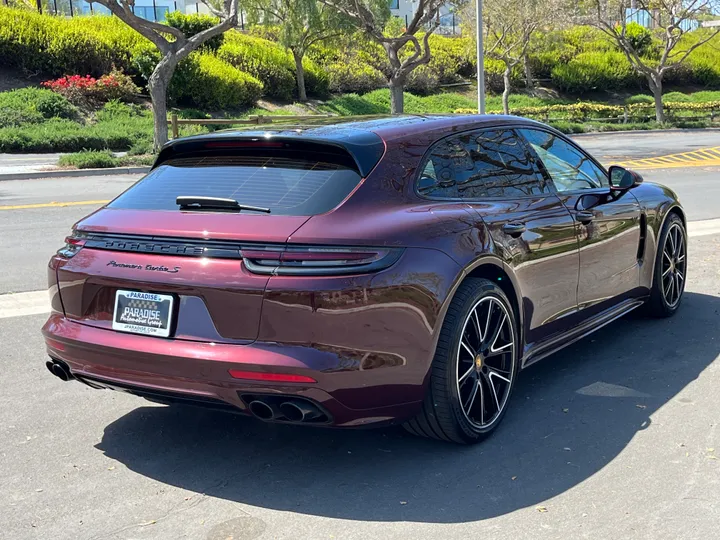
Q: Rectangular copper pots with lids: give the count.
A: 0